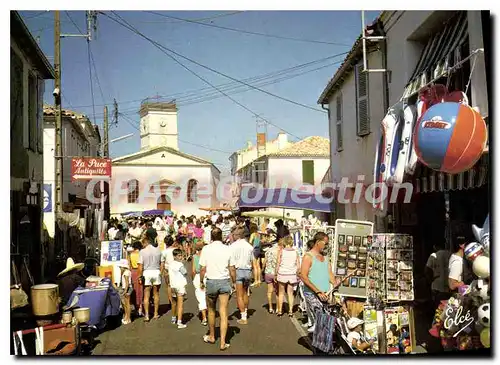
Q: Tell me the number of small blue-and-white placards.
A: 2